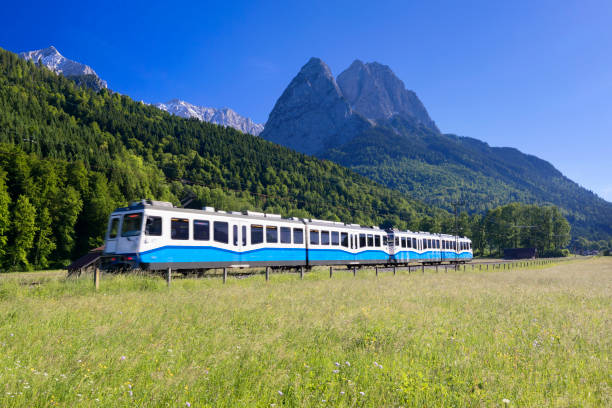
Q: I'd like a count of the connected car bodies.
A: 4